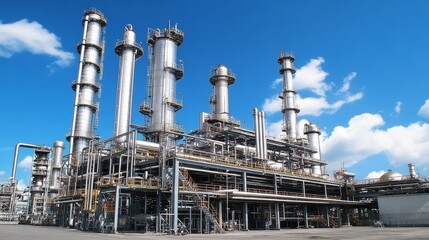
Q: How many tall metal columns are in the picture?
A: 5